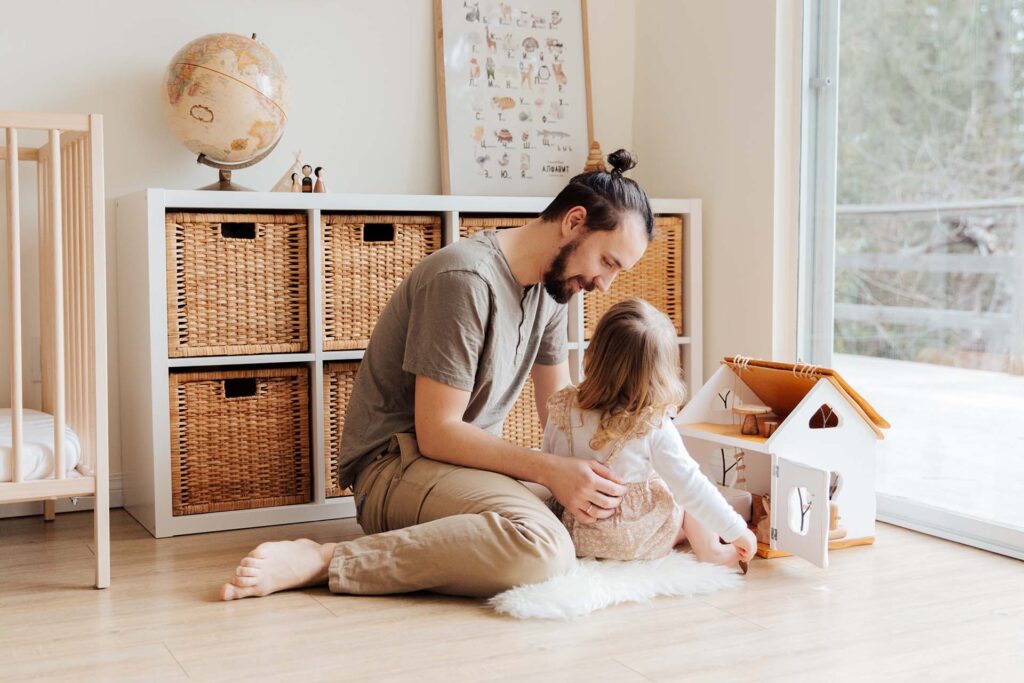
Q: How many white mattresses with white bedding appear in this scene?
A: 1